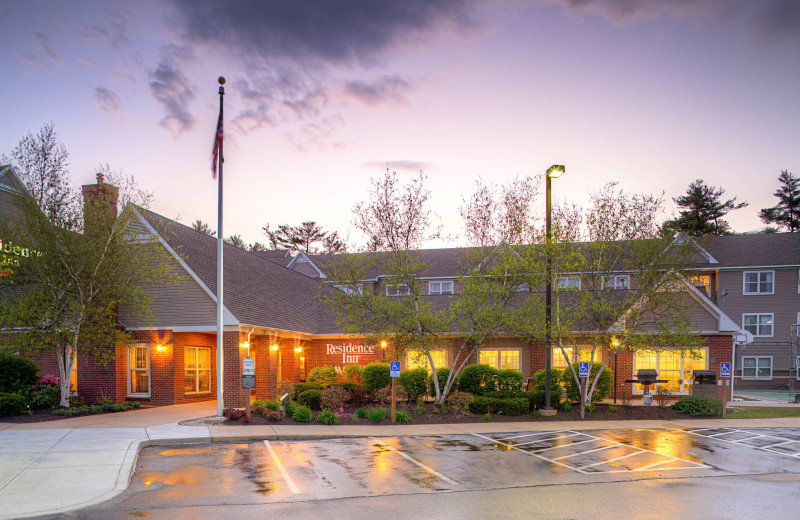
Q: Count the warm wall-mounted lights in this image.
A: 4